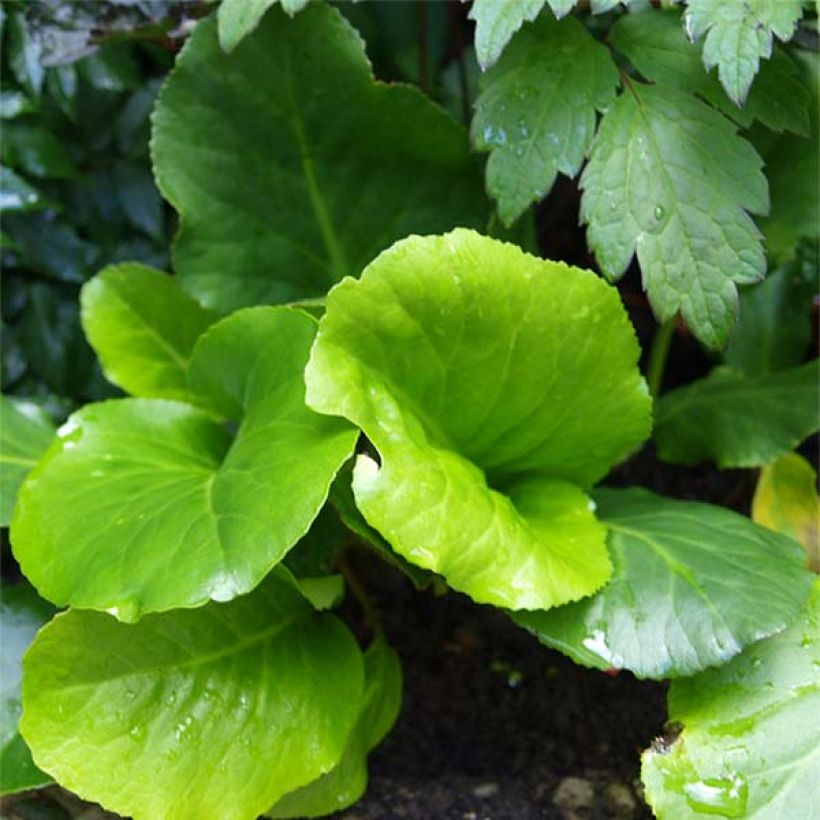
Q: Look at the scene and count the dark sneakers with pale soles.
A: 0